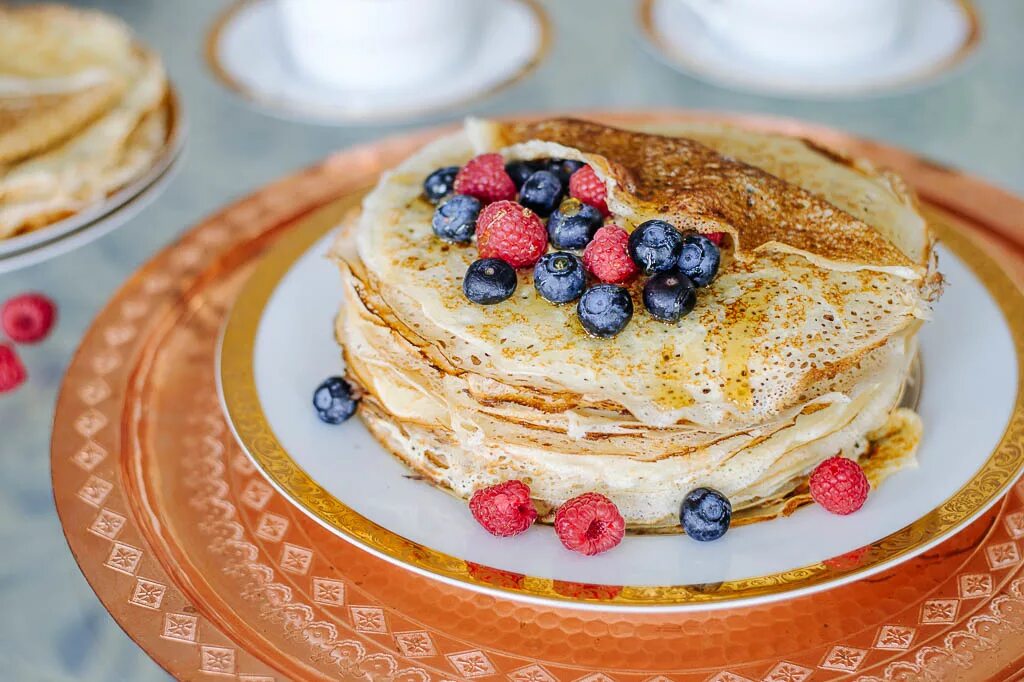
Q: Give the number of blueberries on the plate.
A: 14